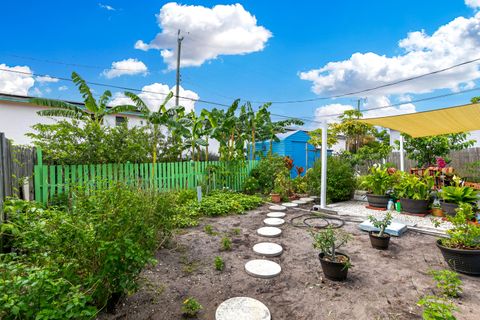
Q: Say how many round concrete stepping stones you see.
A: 11